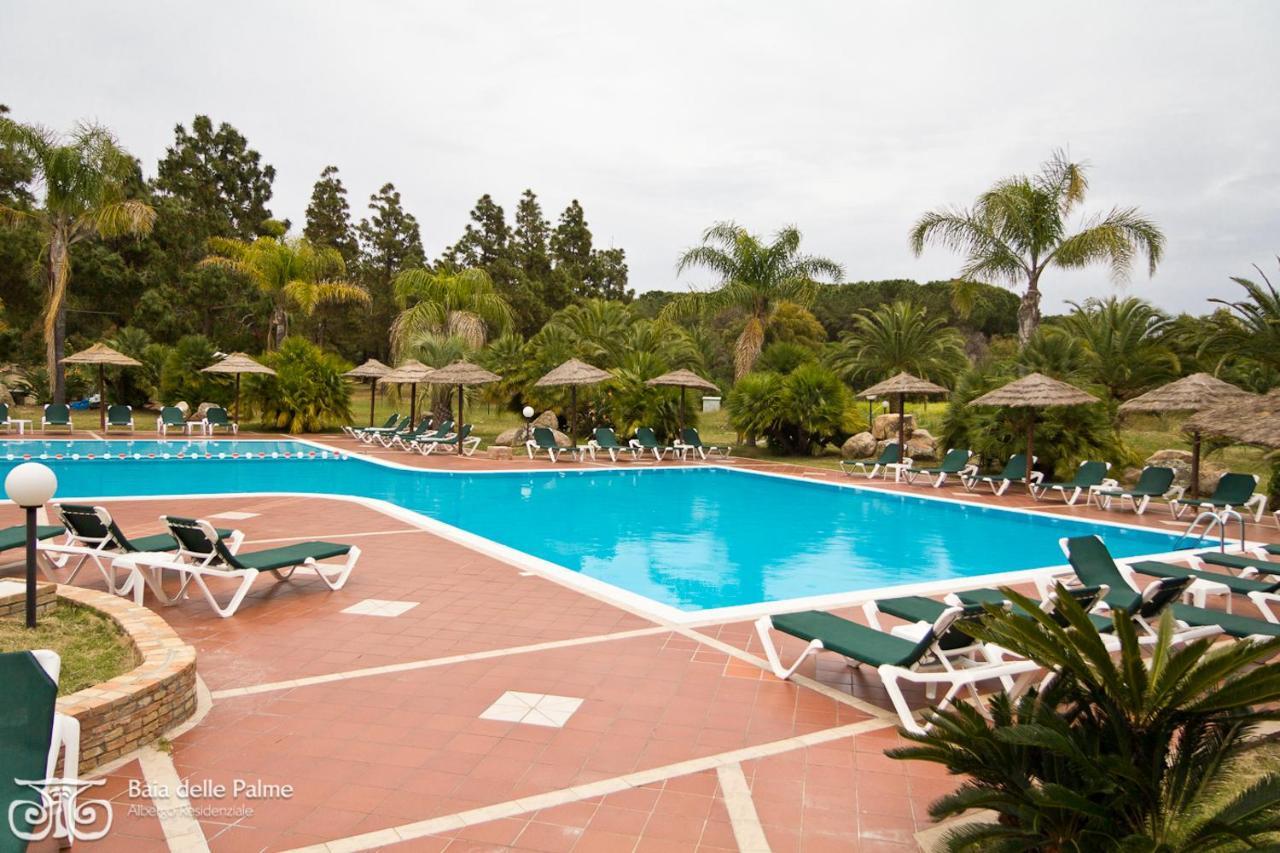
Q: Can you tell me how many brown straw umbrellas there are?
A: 11